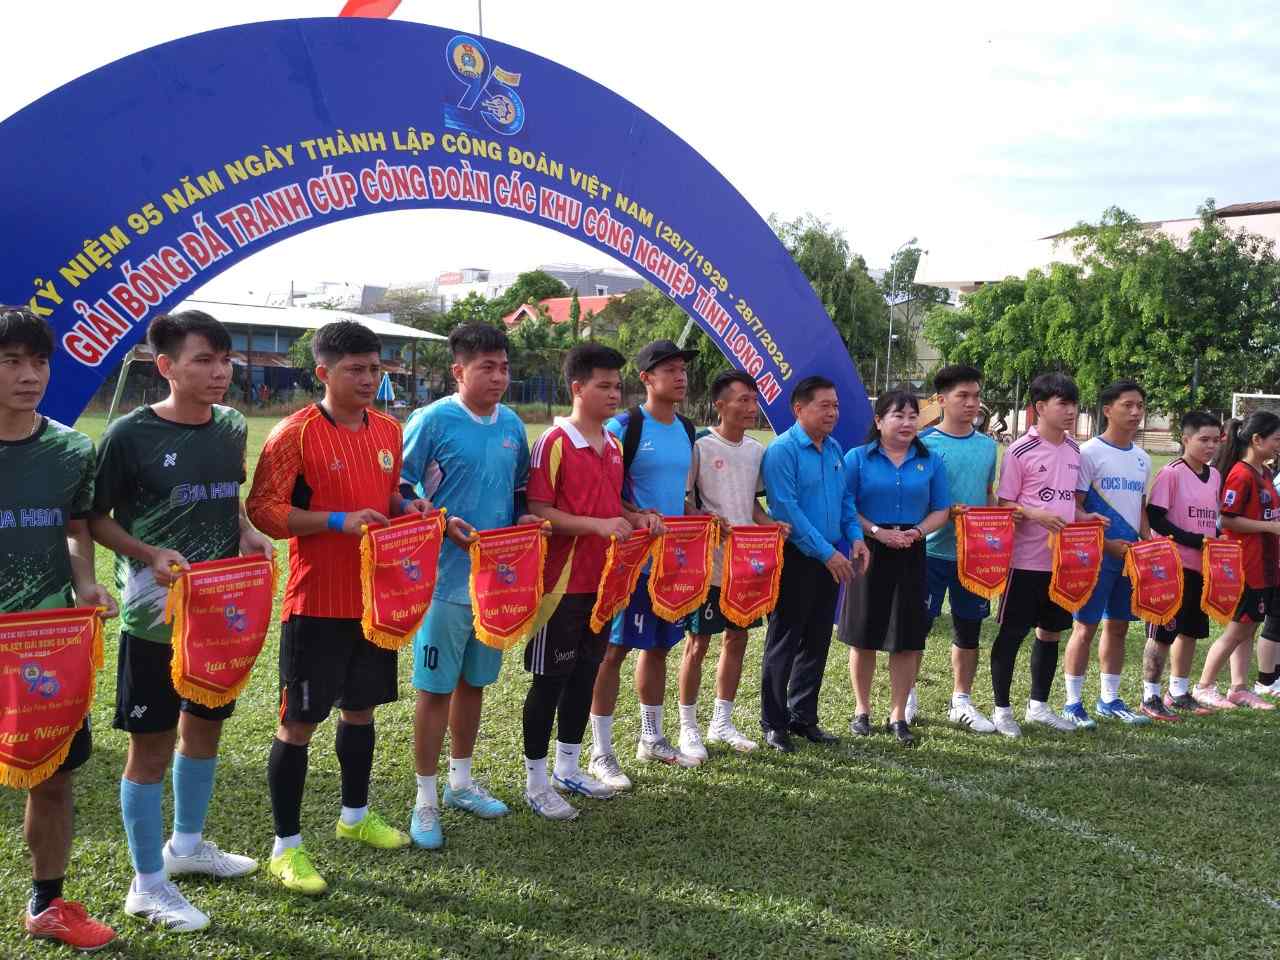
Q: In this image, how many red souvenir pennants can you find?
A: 11